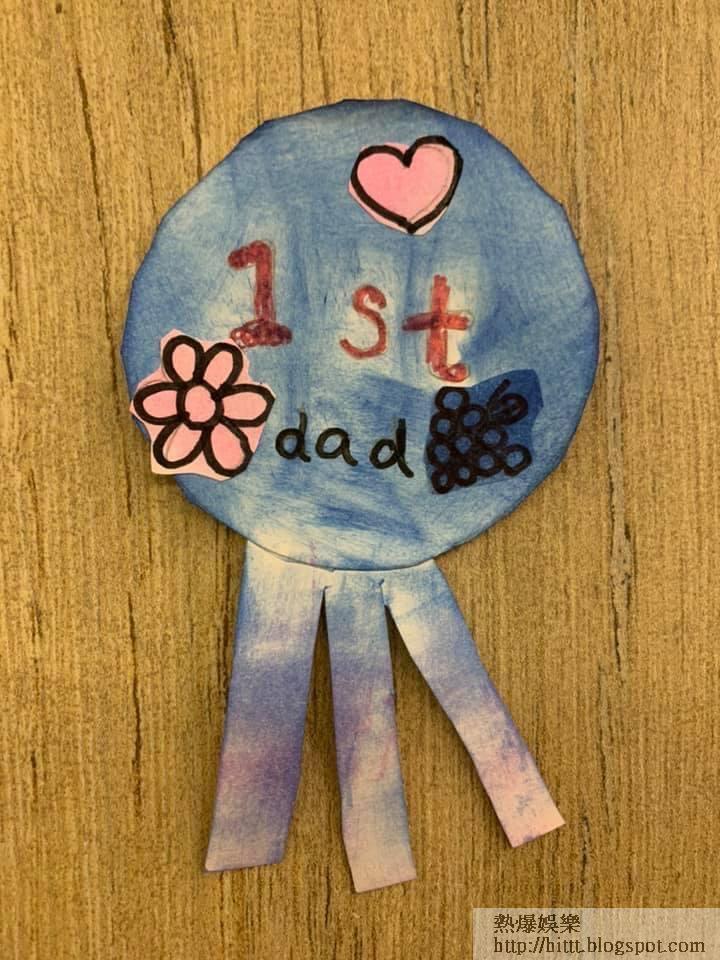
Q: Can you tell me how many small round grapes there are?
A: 10